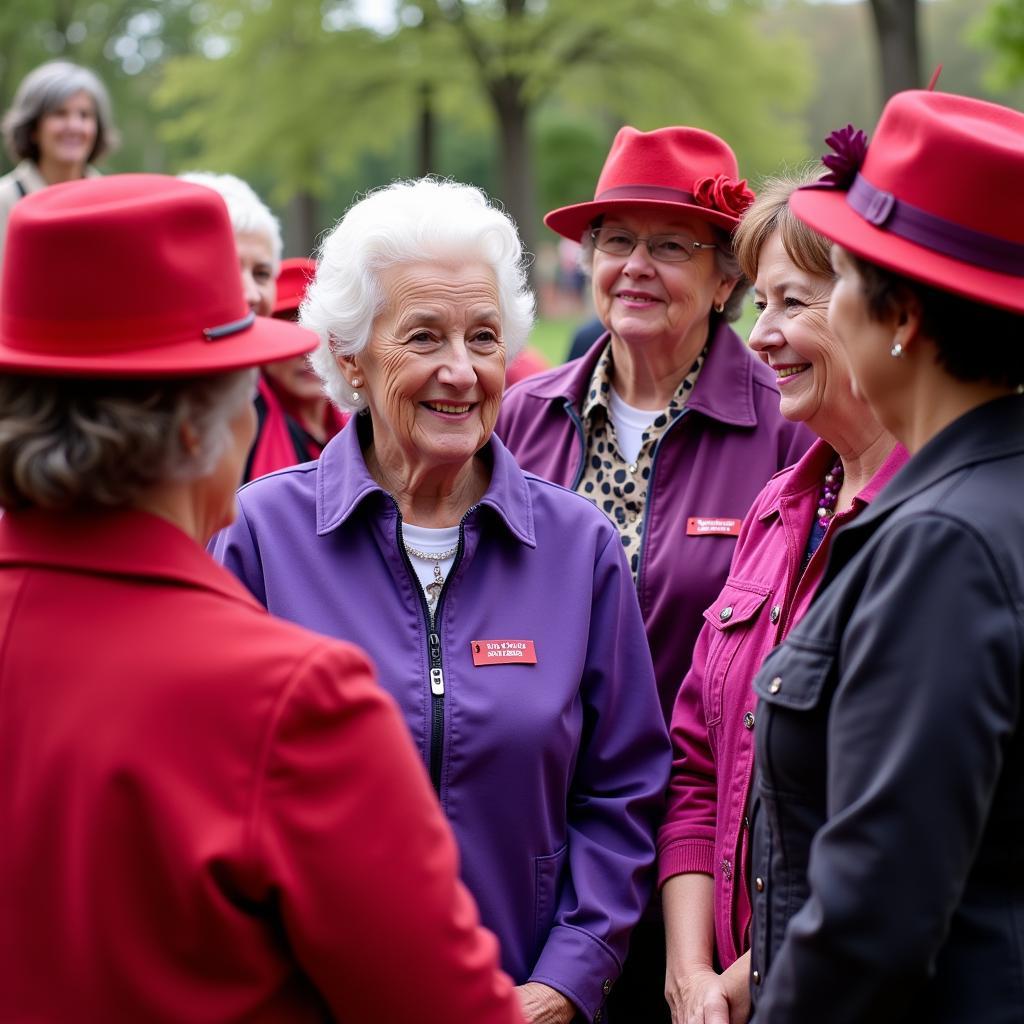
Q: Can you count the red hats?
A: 4